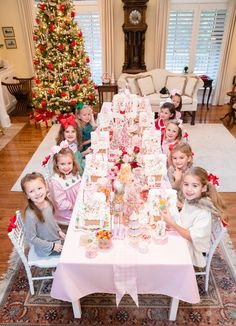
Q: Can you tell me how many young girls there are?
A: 9